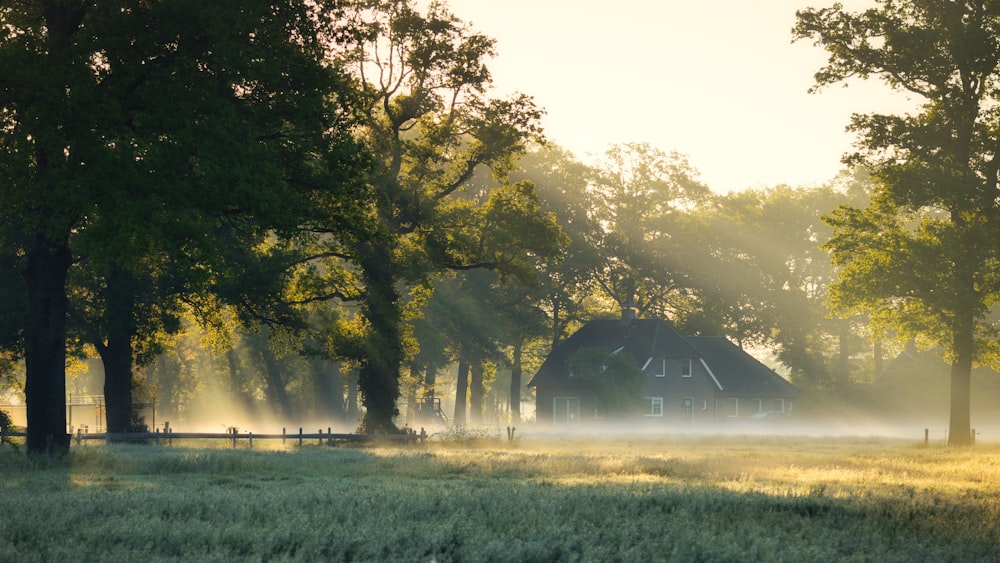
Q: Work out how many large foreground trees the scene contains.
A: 4